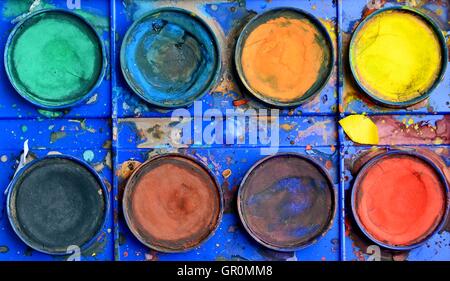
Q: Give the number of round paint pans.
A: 8